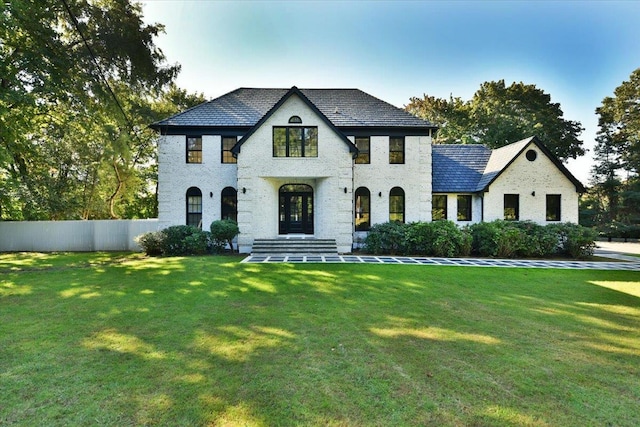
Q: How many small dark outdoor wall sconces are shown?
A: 5